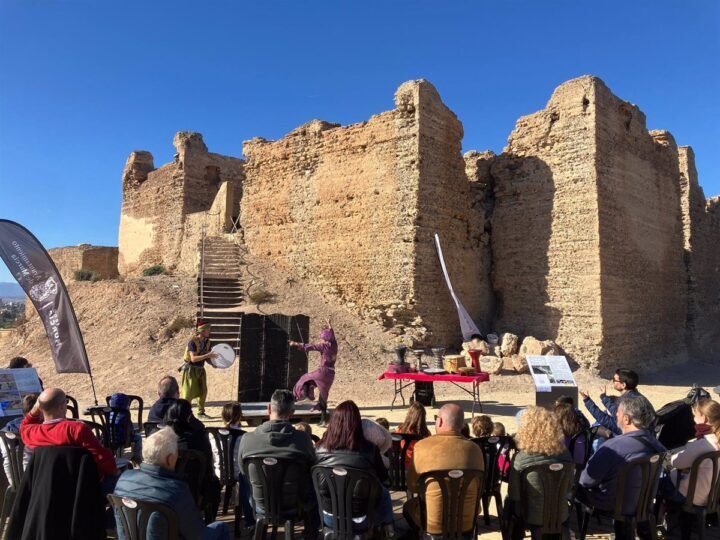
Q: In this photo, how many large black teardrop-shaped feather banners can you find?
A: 1